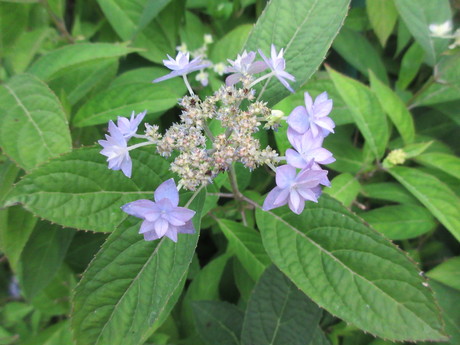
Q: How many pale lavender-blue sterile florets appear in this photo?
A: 9